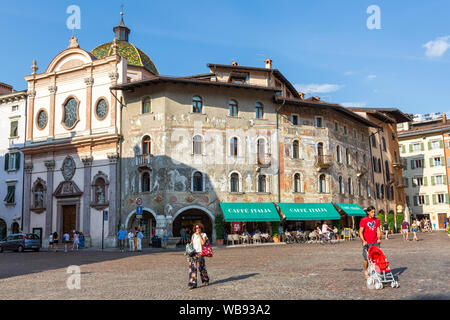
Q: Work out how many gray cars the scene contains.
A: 1